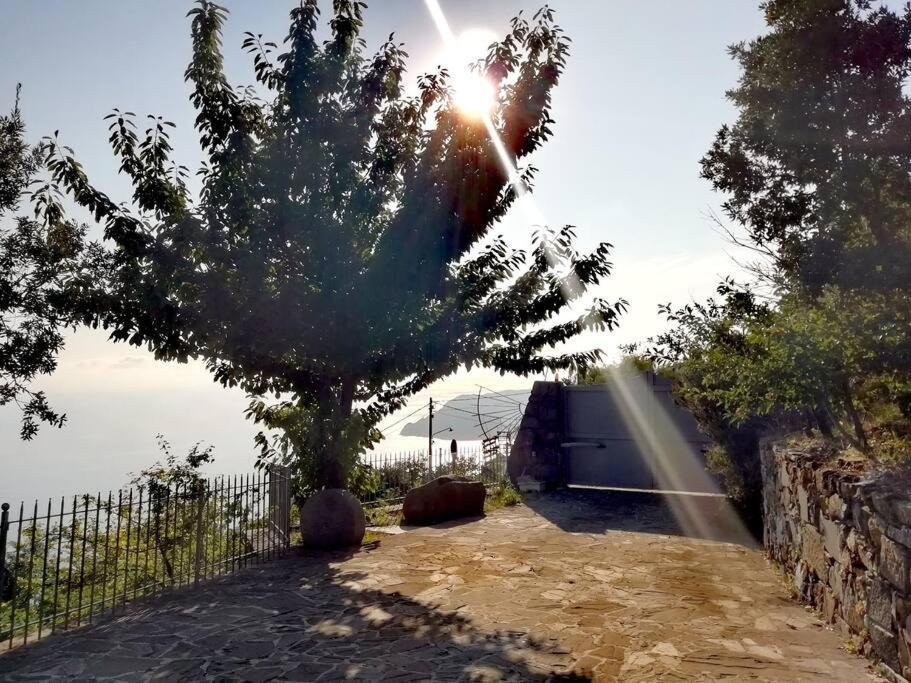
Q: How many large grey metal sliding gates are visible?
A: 1